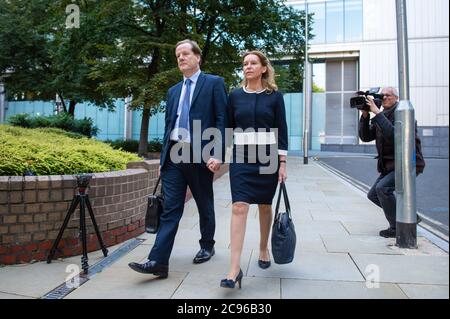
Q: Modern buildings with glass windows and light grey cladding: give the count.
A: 1